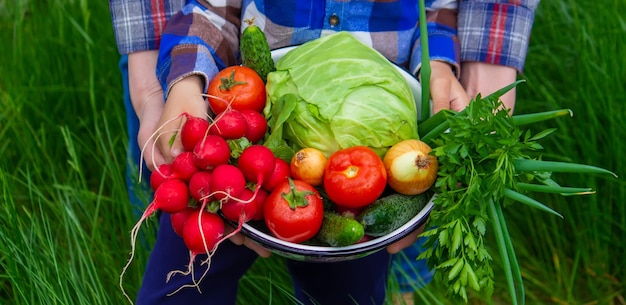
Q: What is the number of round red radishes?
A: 15